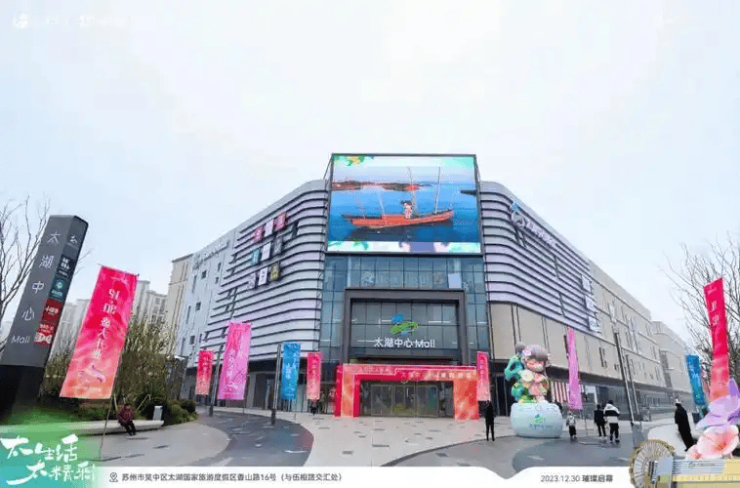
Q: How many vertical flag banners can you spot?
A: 9